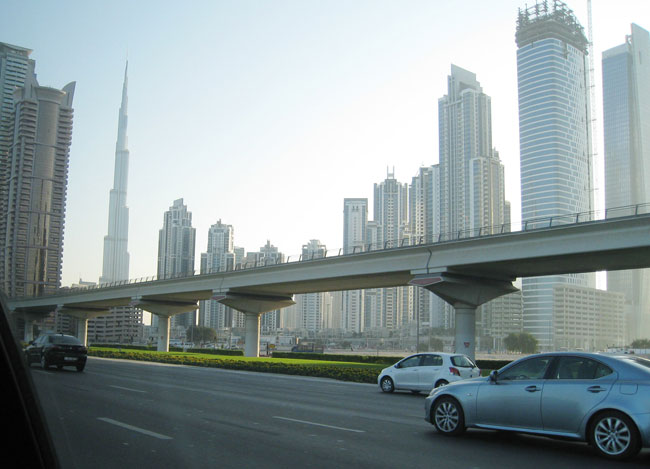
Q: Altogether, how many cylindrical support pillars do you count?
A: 5